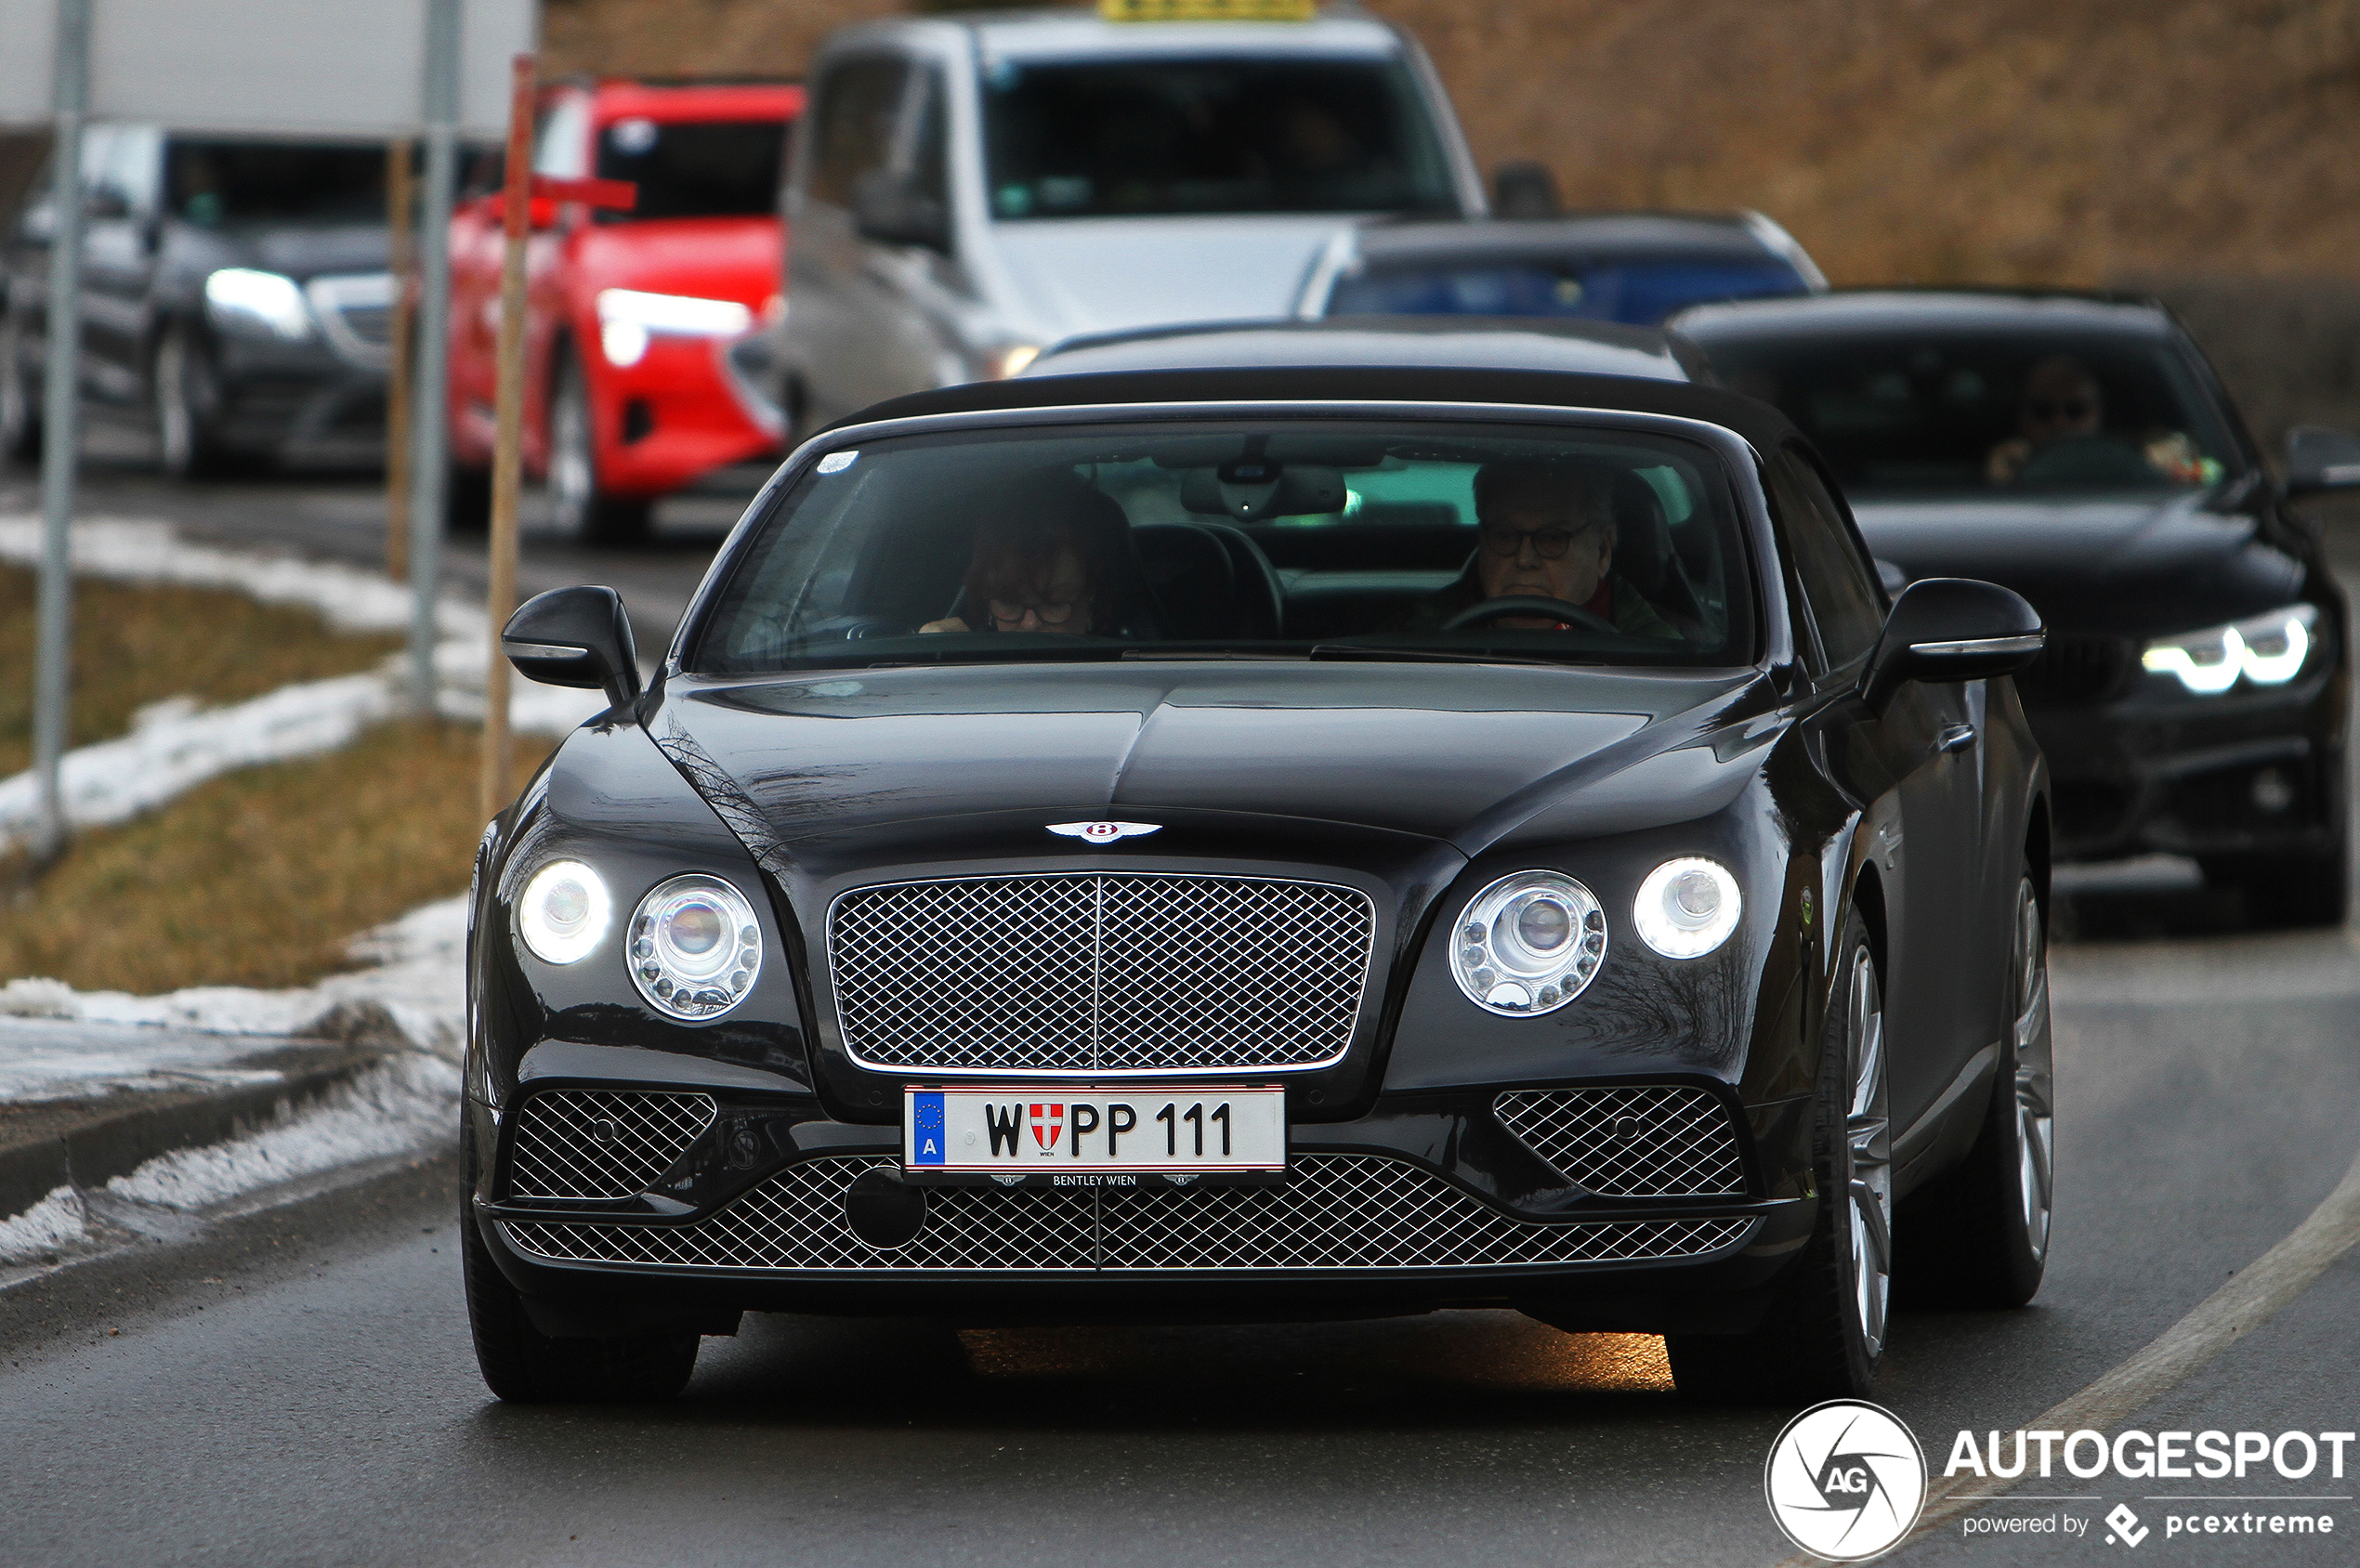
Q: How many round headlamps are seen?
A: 4